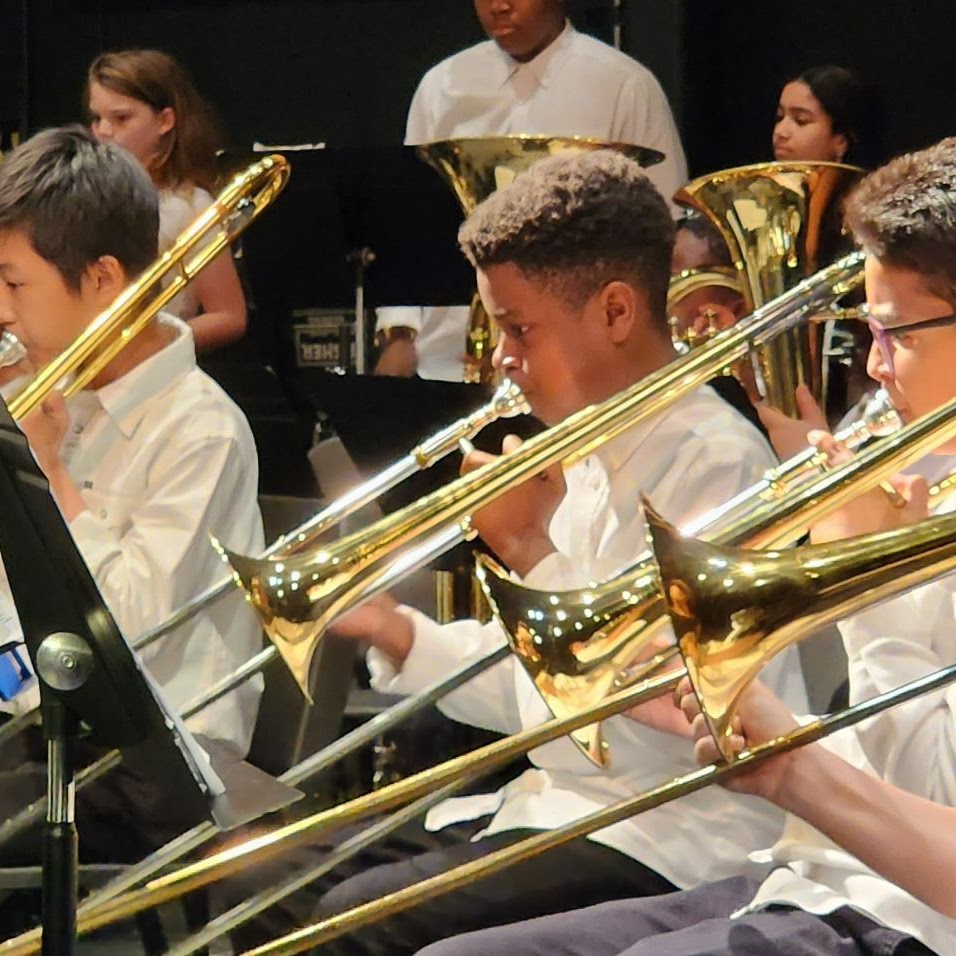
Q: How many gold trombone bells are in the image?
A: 3